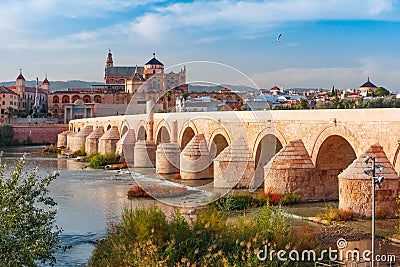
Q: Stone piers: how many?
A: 11